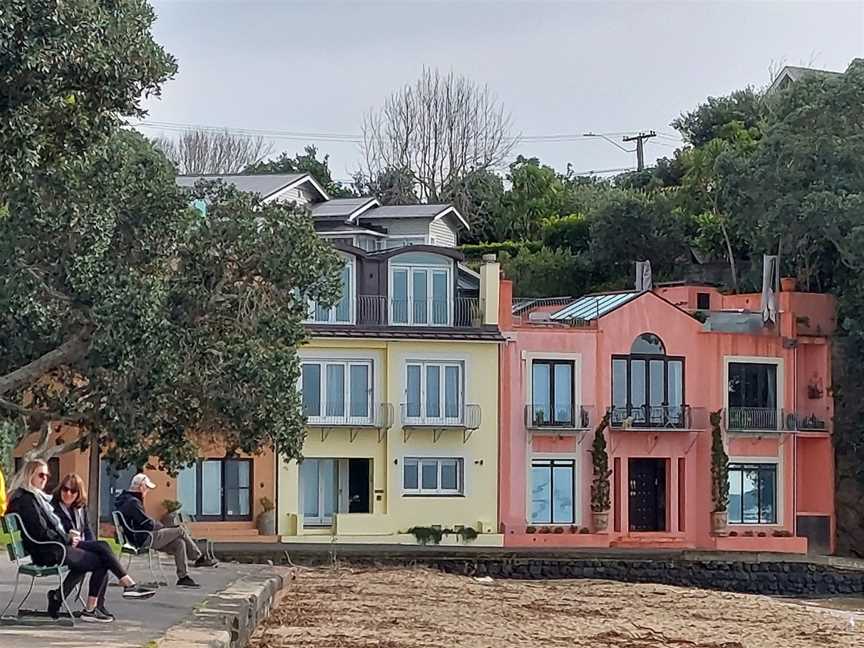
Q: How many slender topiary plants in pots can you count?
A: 2